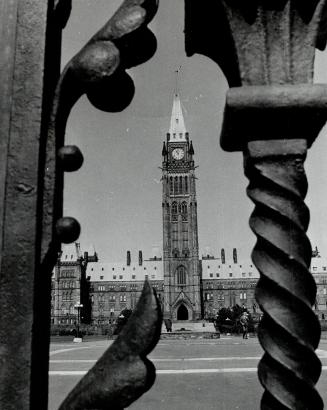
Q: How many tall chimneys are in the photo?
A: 4